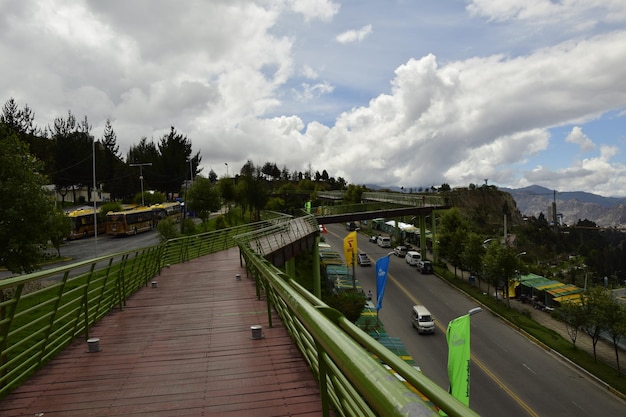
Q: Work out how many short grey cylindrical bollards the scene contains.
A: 5